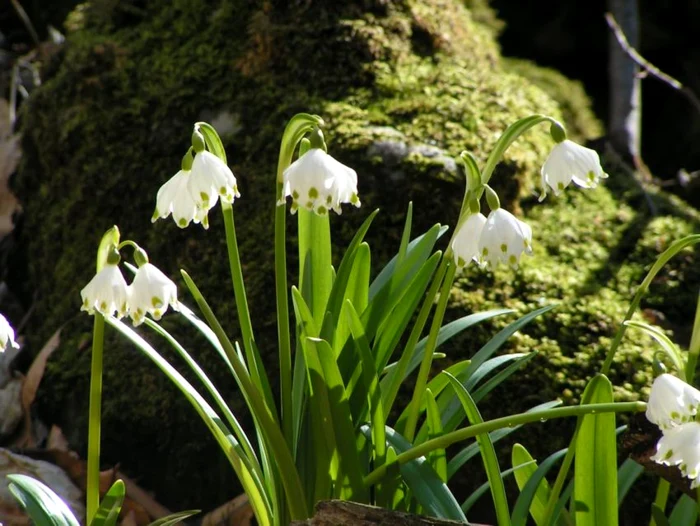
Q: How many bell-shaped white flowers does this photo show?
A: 11